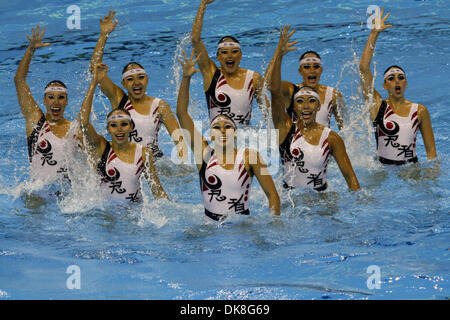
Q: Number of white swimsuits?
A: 8